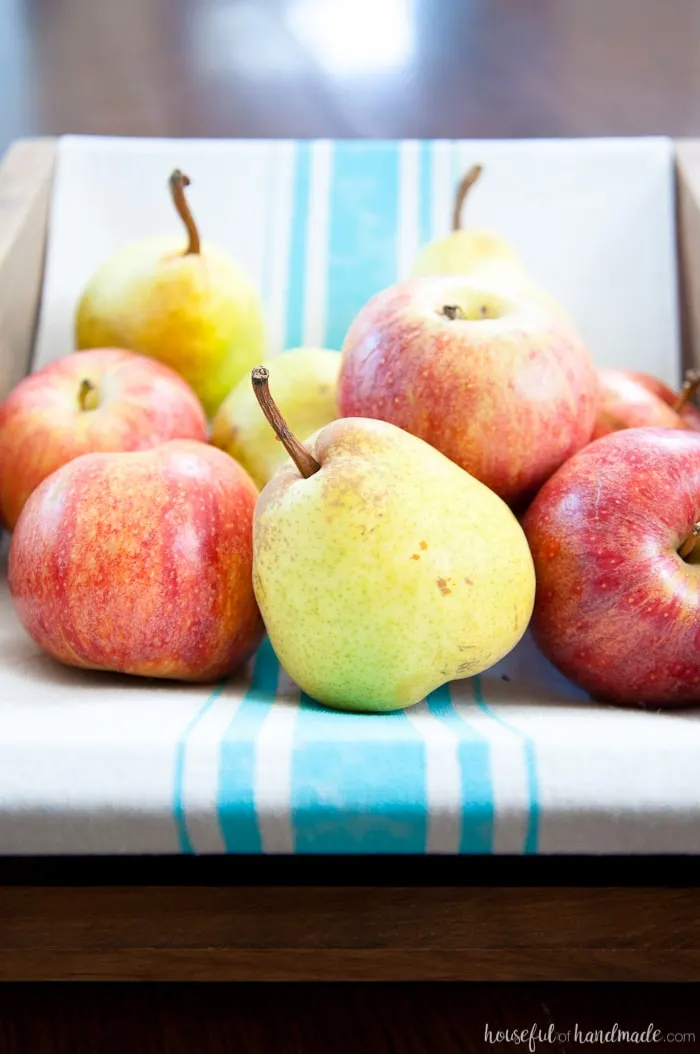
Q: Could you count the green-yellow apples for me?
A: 0